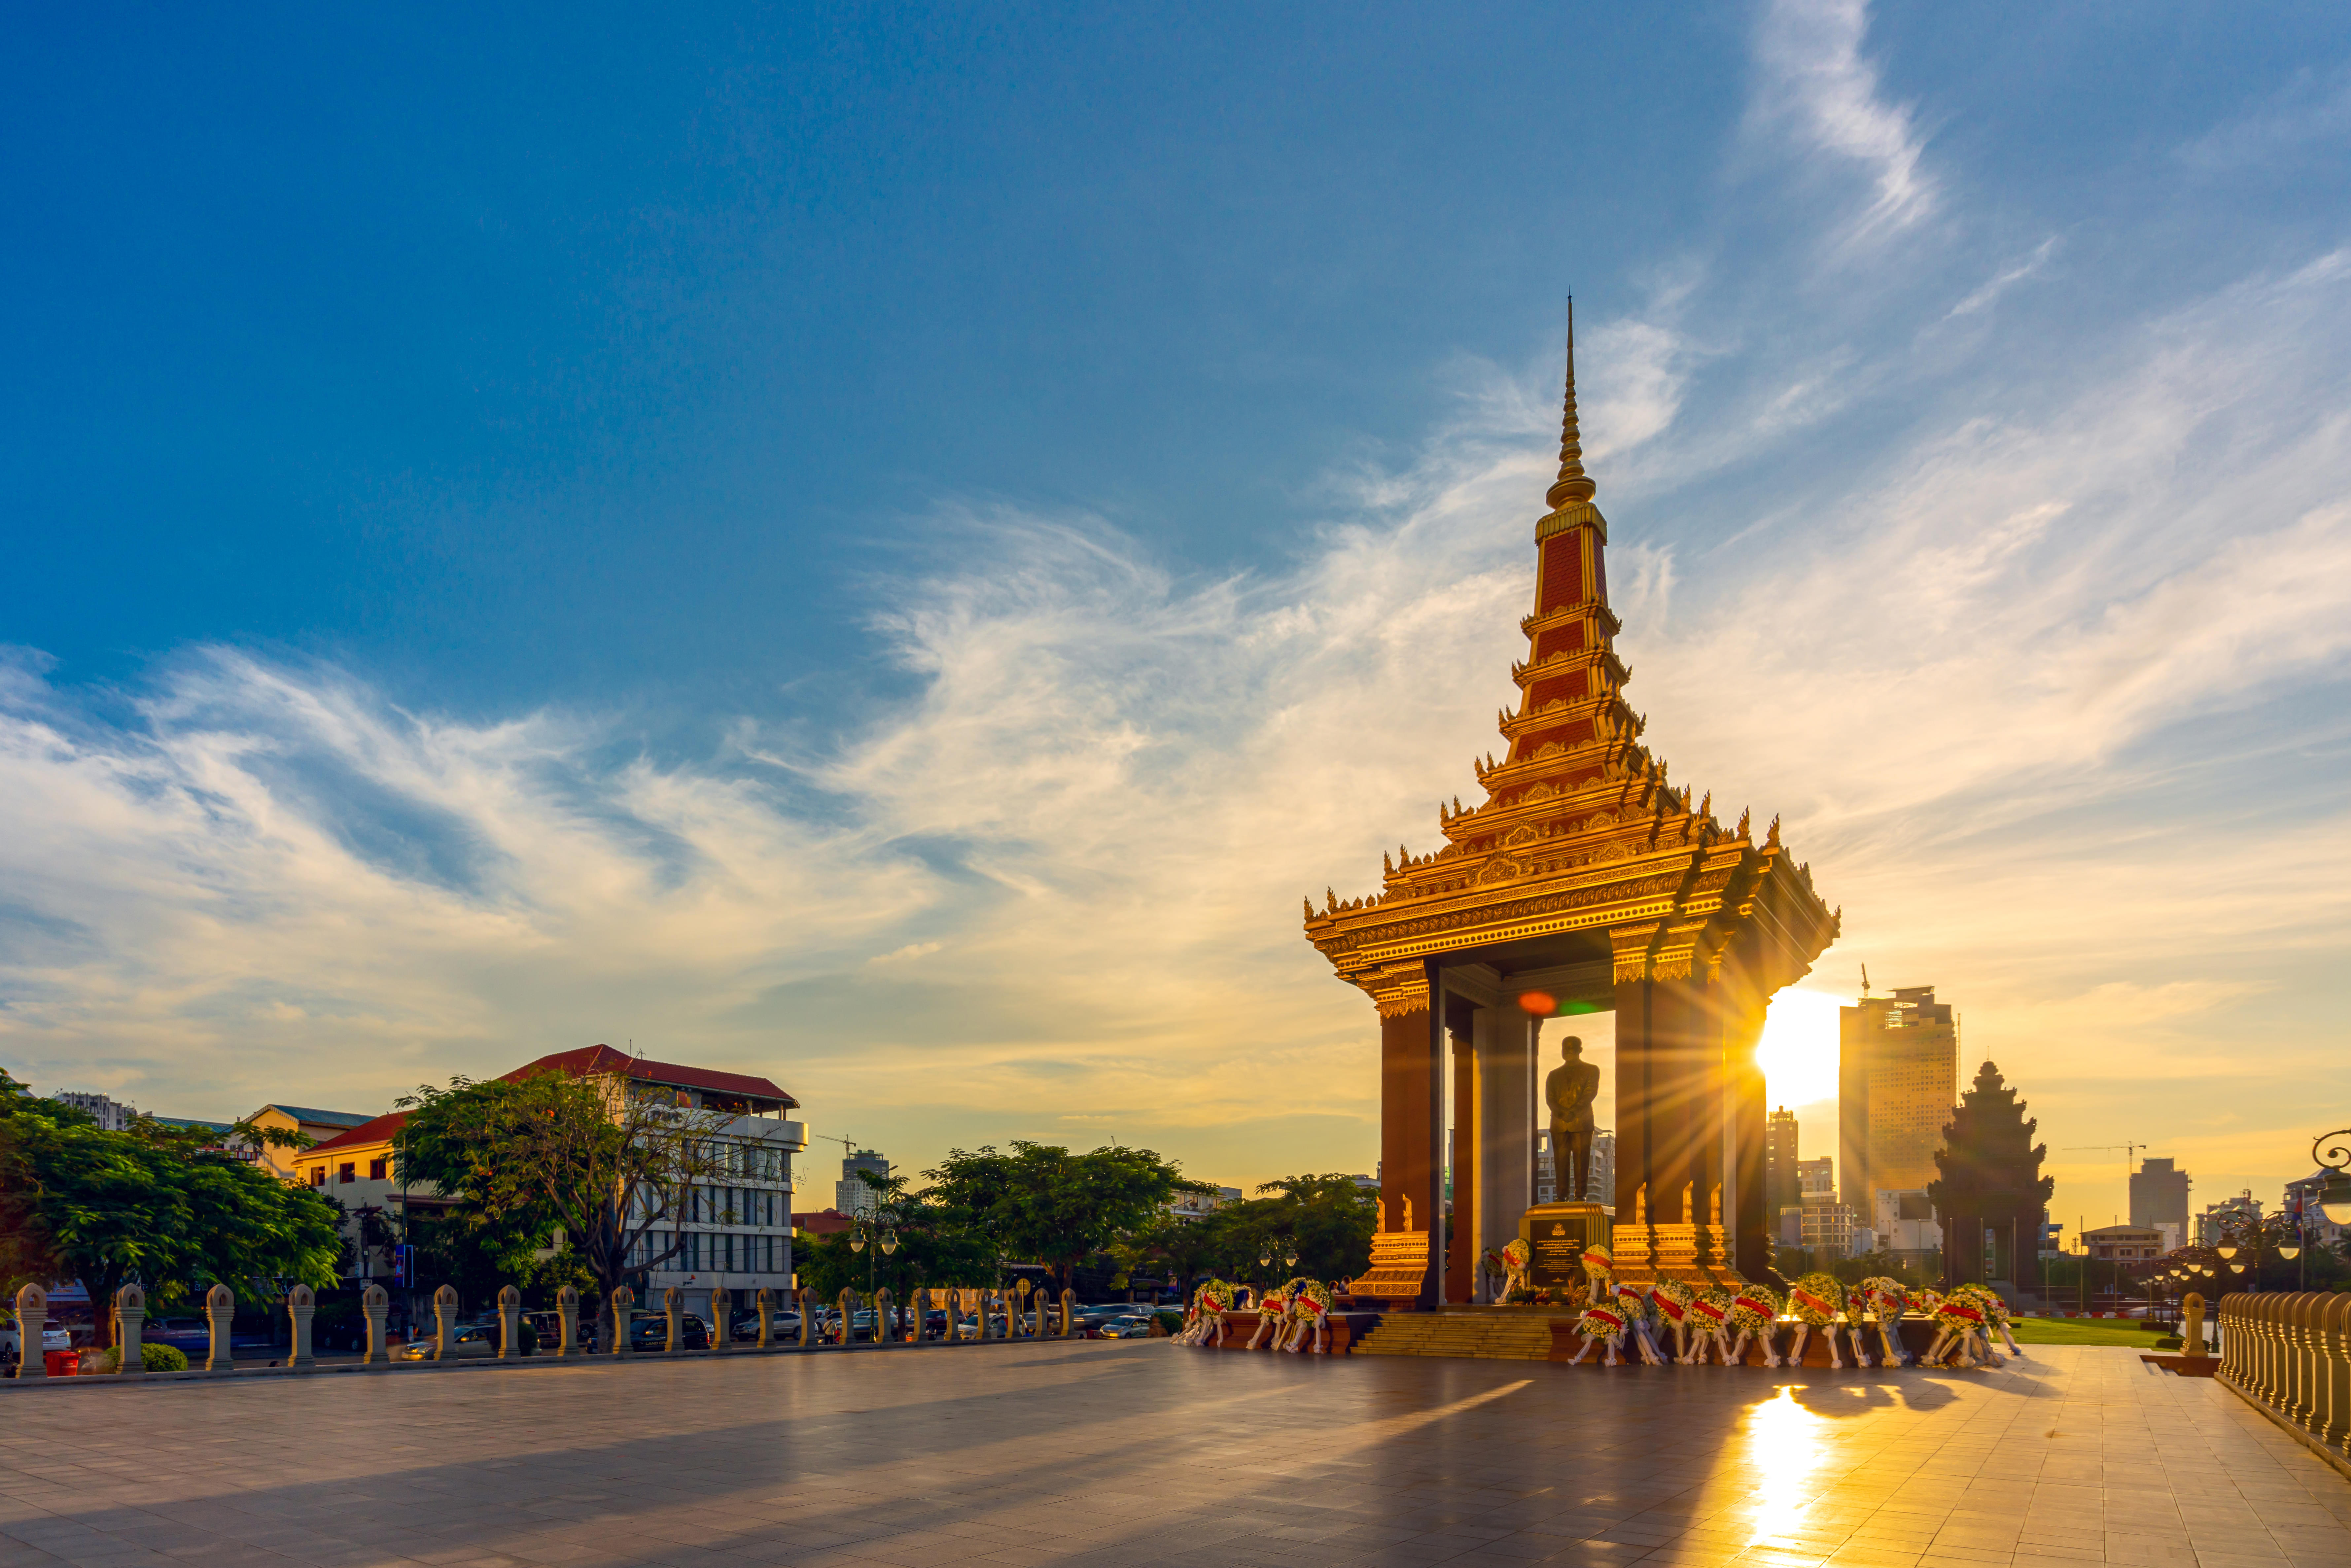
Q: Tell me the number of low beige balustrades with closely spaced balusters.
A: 1